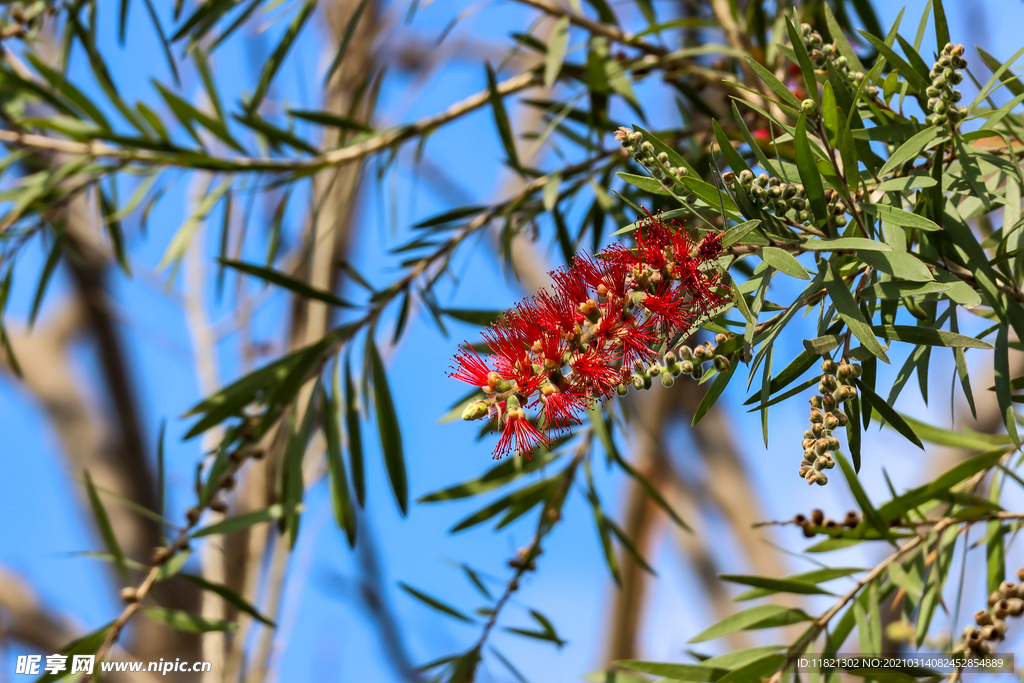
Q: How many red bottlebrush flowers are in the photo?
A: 1